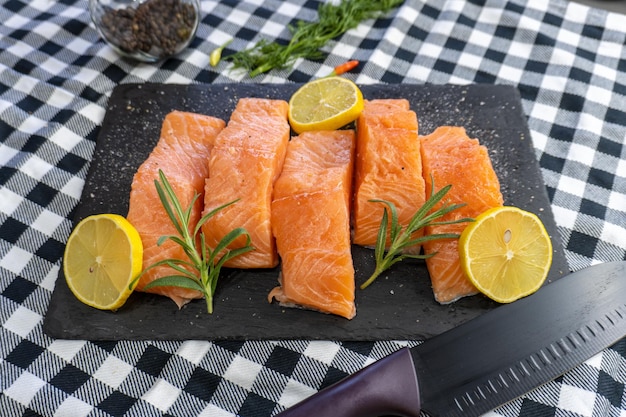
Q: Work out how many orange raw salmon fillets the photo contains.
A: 5